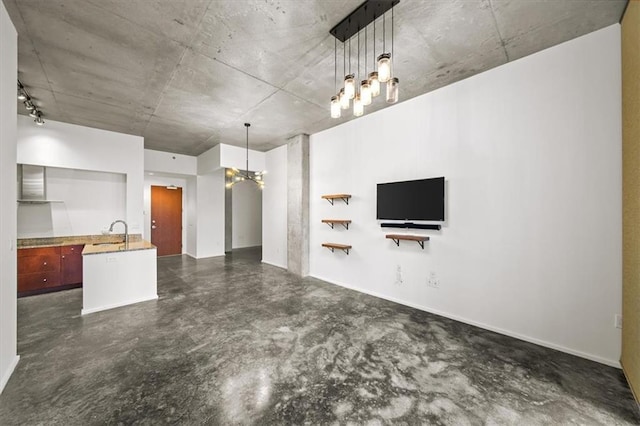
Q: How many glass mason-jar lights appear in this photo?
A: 8